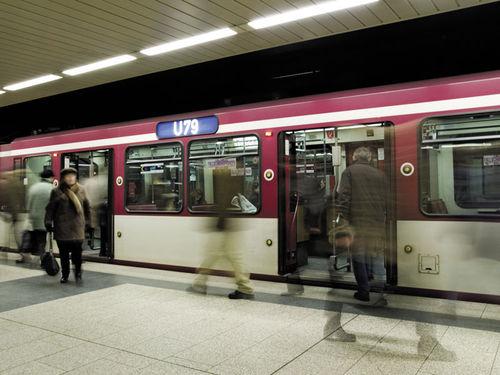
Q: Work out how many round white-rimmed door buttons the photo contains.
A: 4